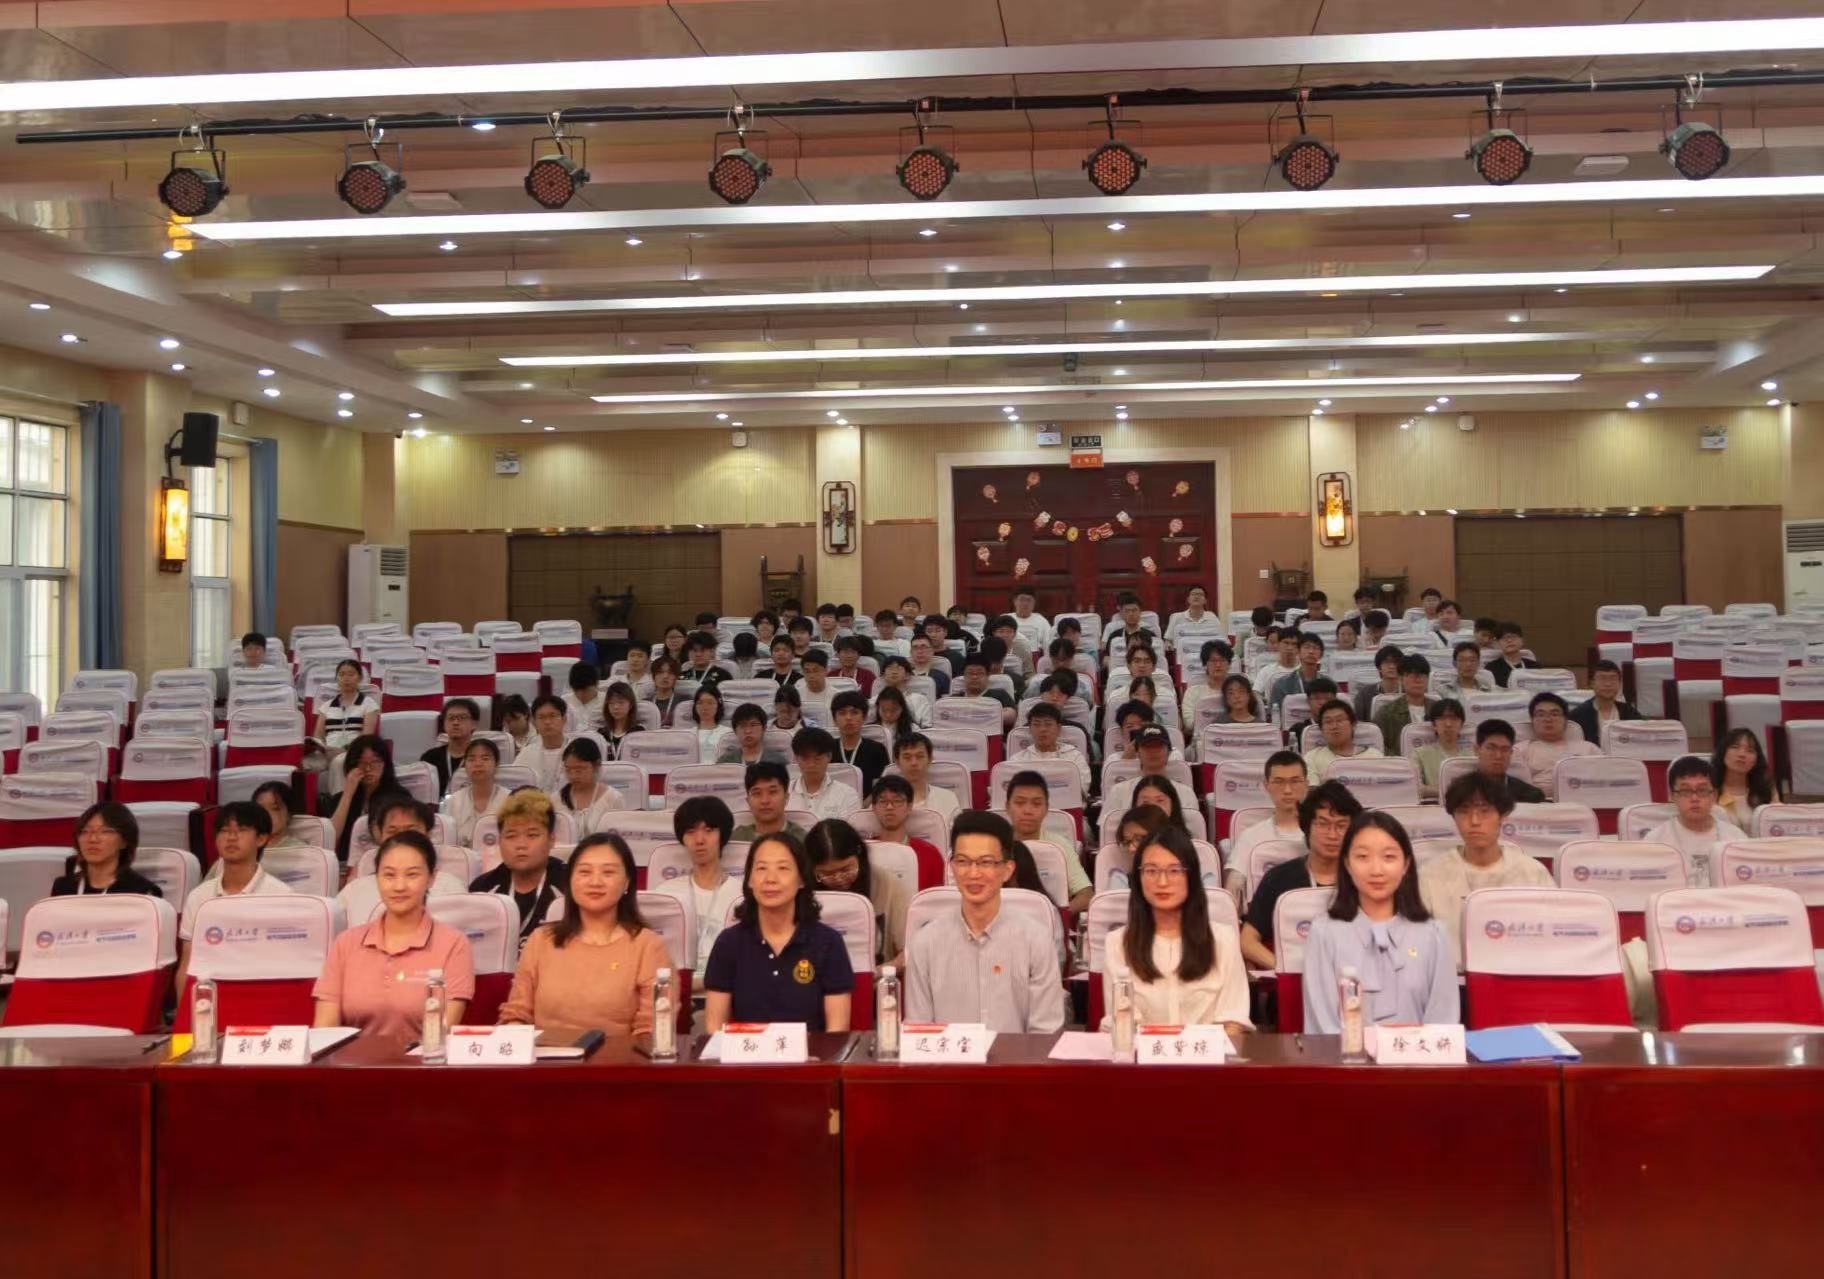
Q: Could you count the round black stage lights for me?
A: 9